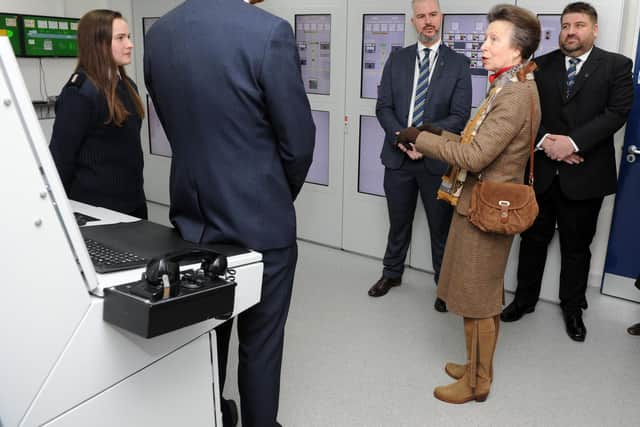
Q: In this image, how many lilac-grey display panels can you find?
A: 8